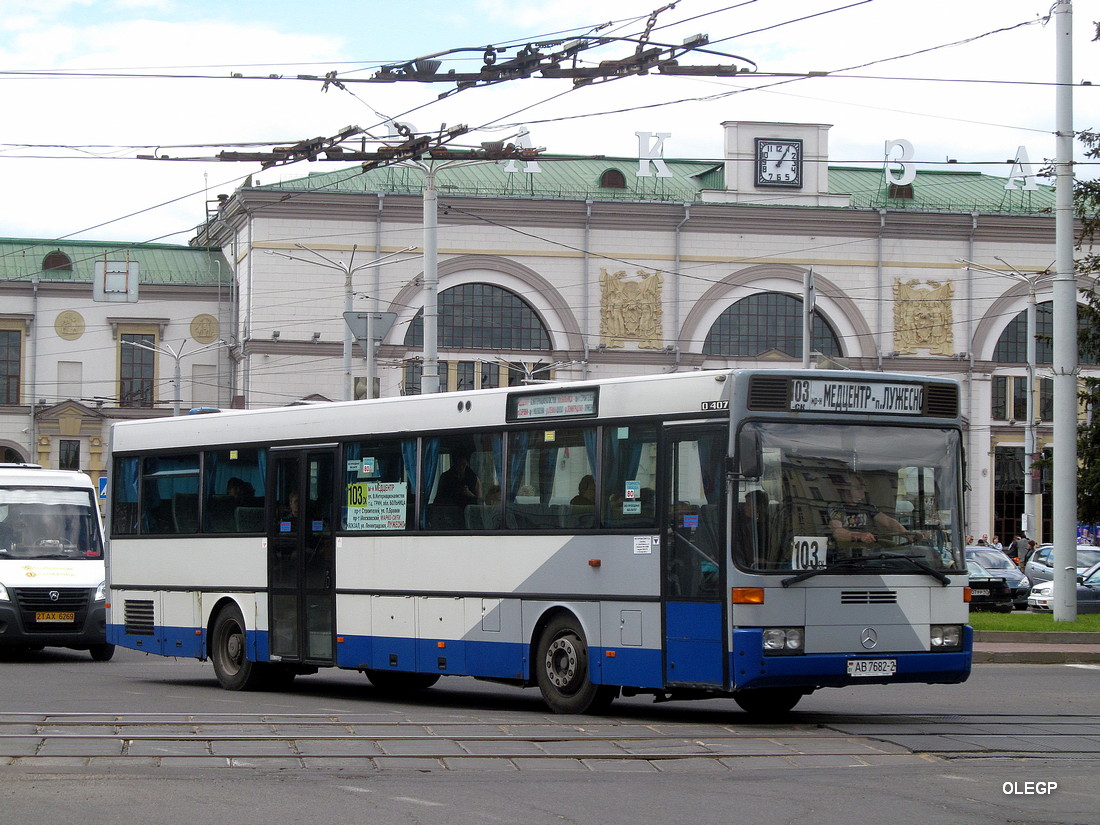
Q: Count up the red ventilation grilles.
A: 3